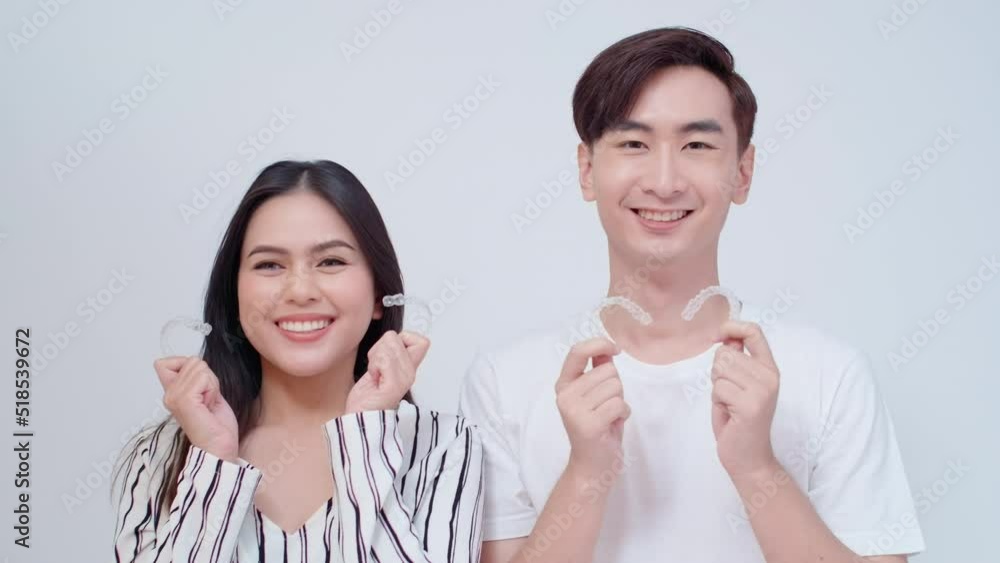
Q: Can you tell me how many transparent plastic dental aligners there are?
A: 4